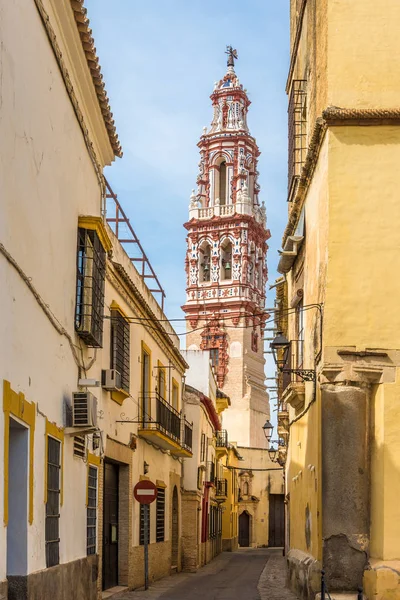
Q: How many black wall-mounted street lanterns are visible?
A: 3